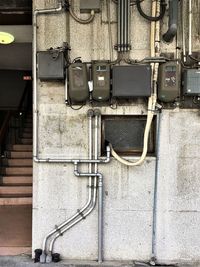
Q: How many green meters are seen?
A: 3